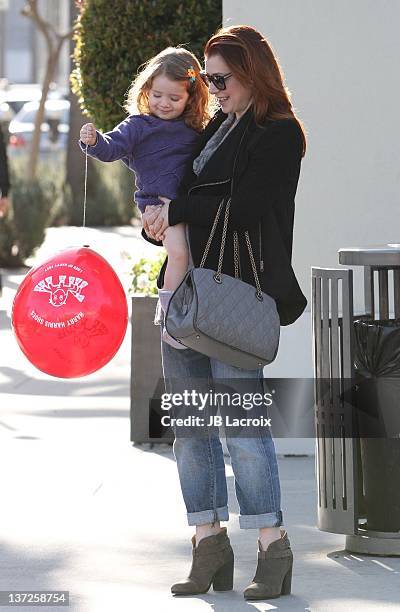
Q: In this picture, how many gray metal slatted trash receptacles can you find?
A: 1